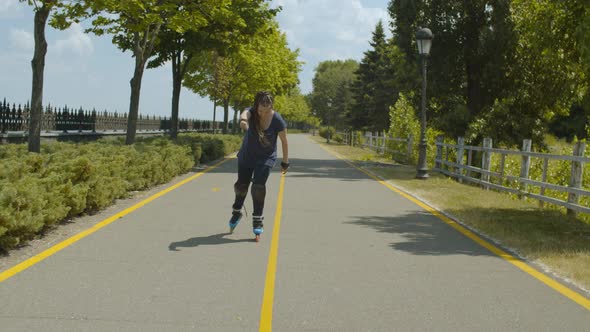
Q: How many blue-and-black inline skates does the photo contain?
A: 2